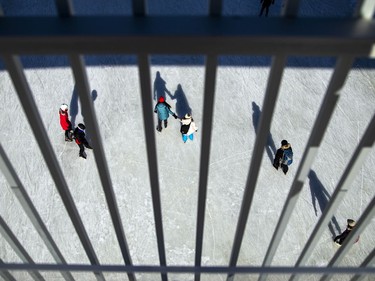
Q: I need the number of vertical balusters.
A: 12